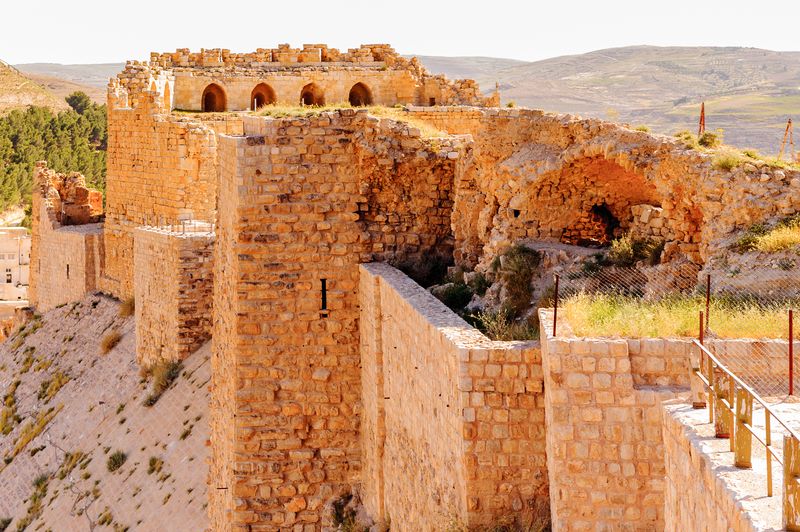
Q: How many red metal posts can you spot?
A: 4